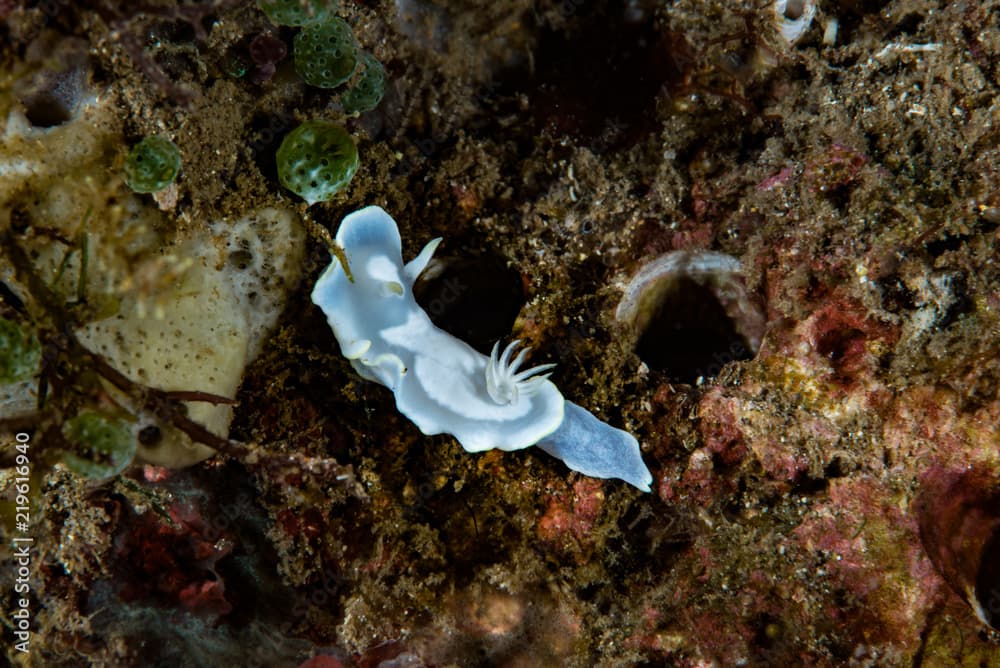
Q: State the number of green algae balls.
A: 7